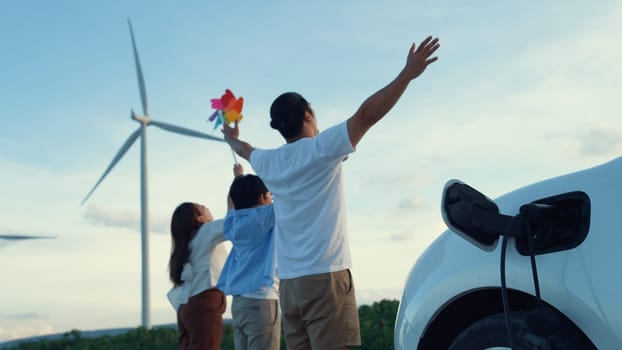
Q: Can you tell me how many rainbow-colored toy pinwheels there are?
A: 1